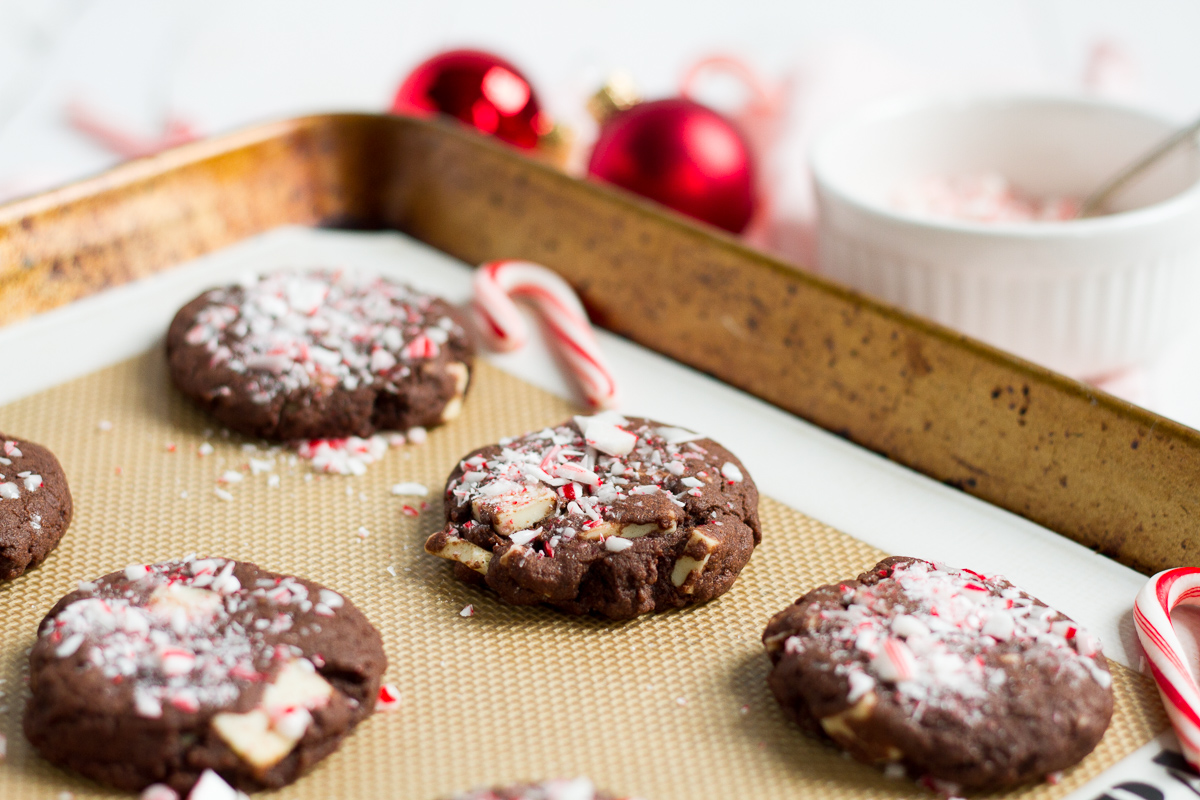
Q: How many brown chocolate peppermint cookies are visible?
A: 6